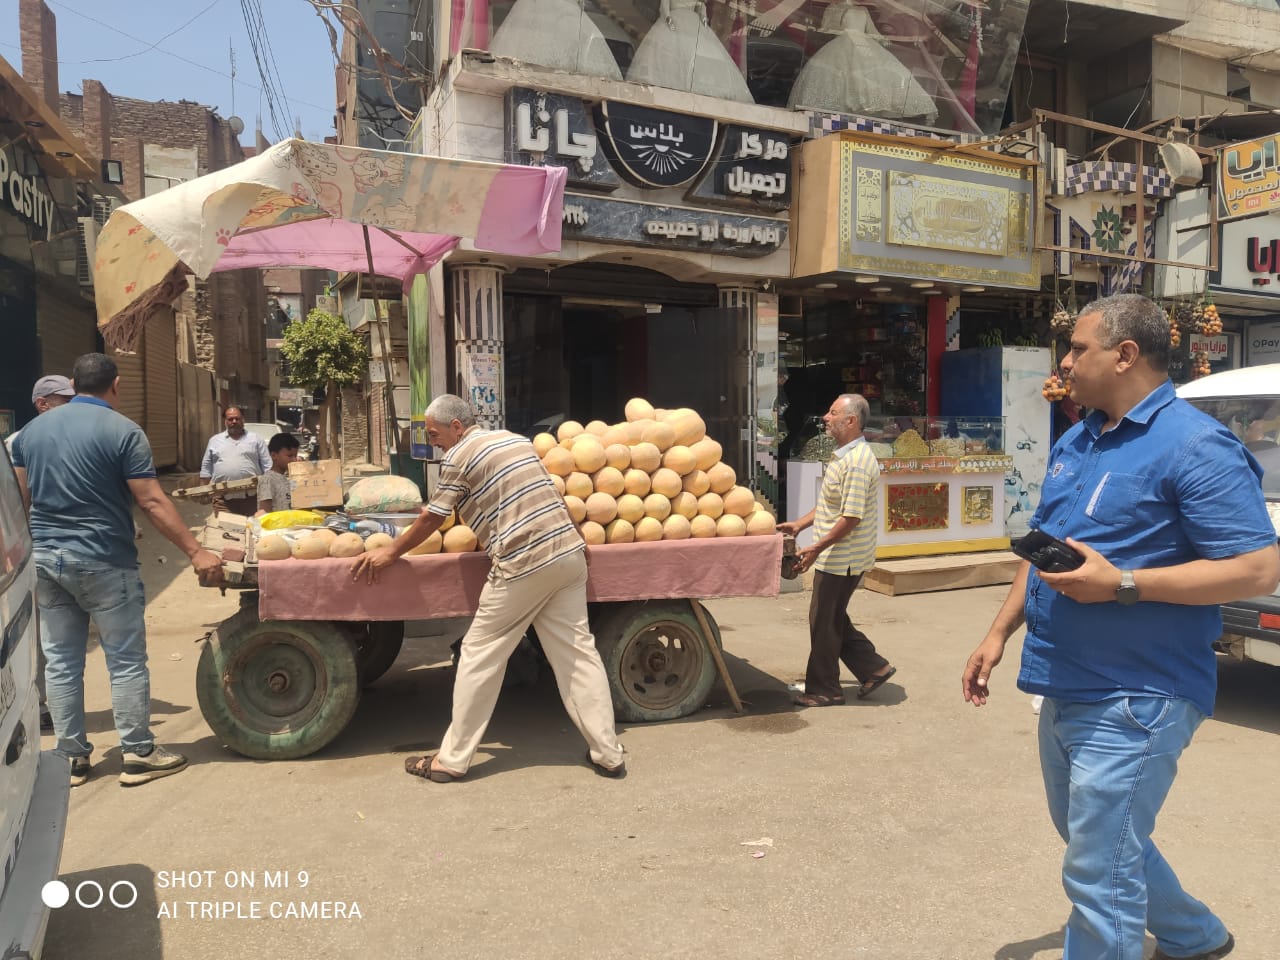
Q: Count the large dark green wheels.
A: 2